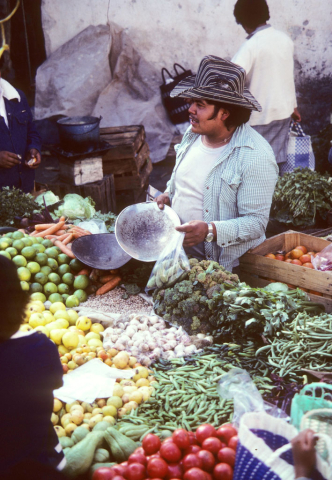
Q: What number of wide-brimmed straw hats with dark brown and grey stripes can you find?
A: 1